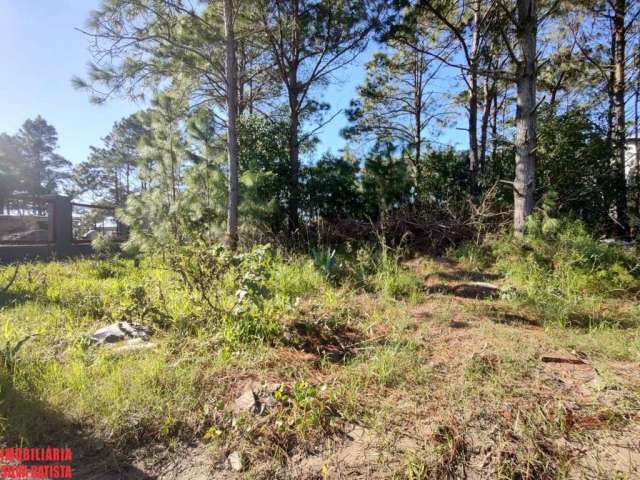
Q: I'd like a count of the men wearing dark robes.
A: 0